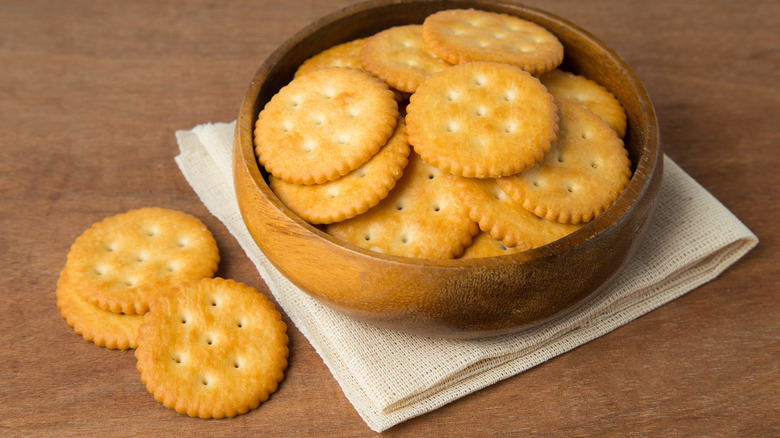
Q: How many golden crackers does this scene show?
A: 14